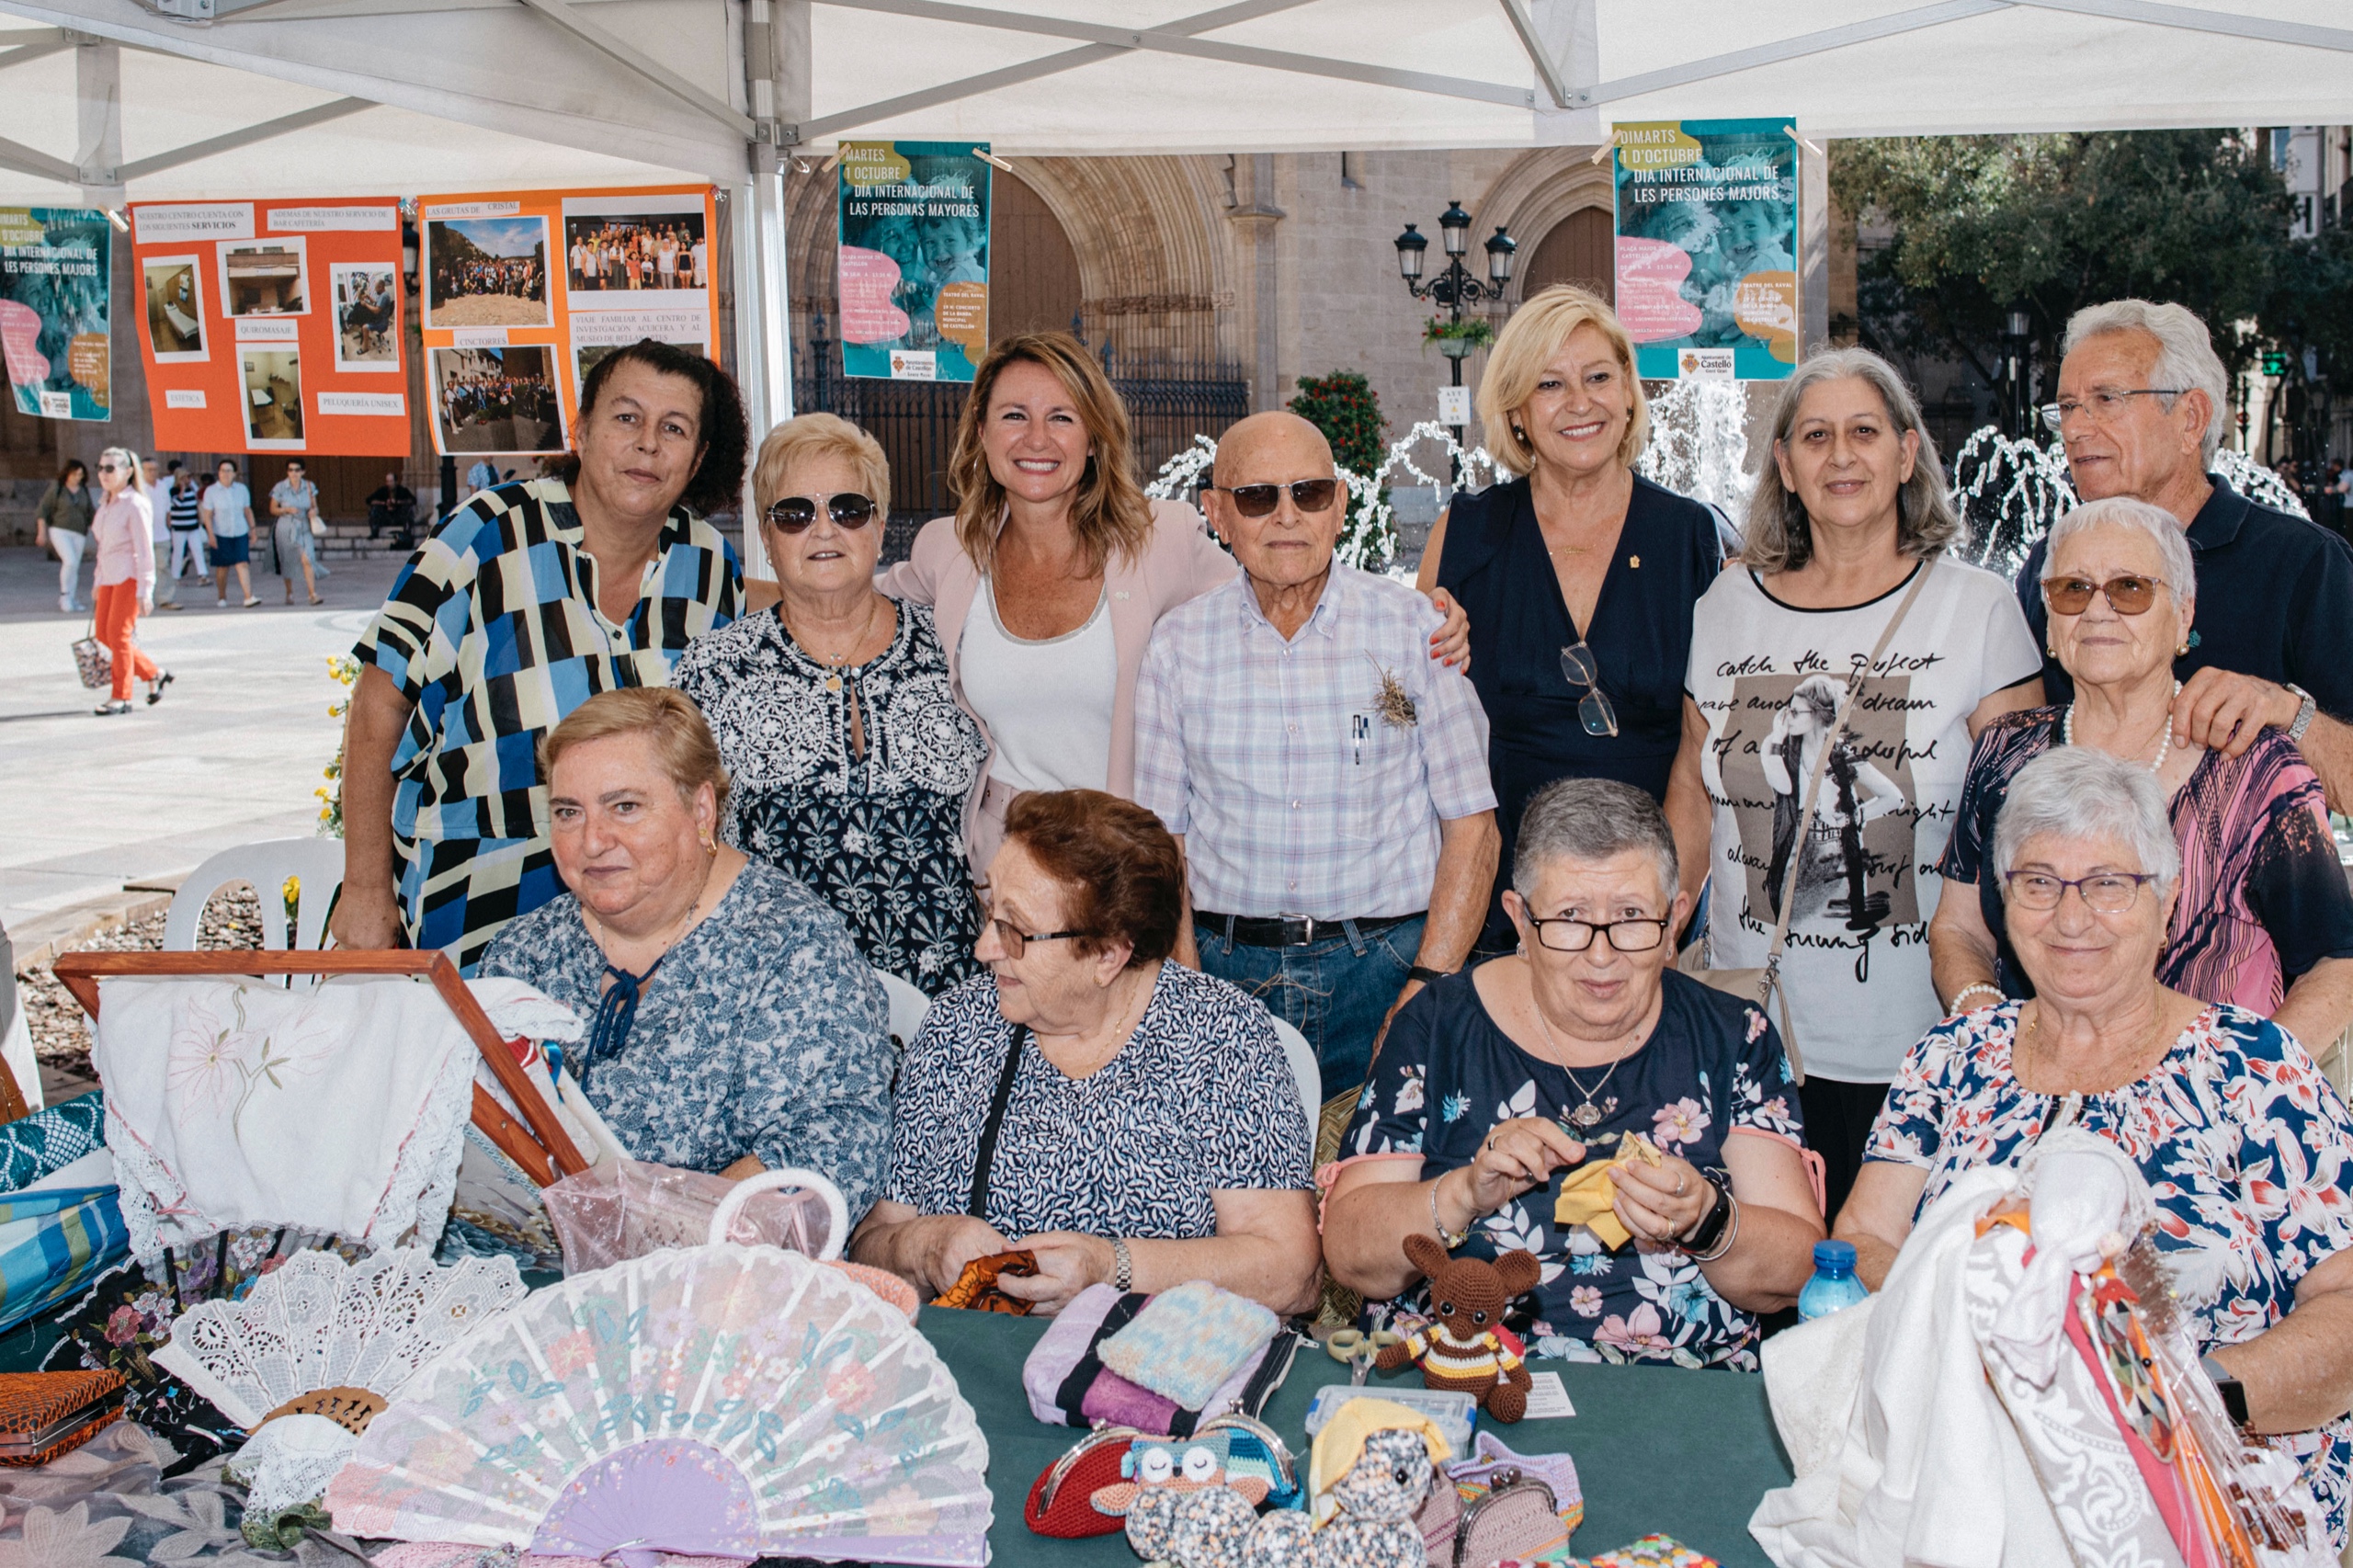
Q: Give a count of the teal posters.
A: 3